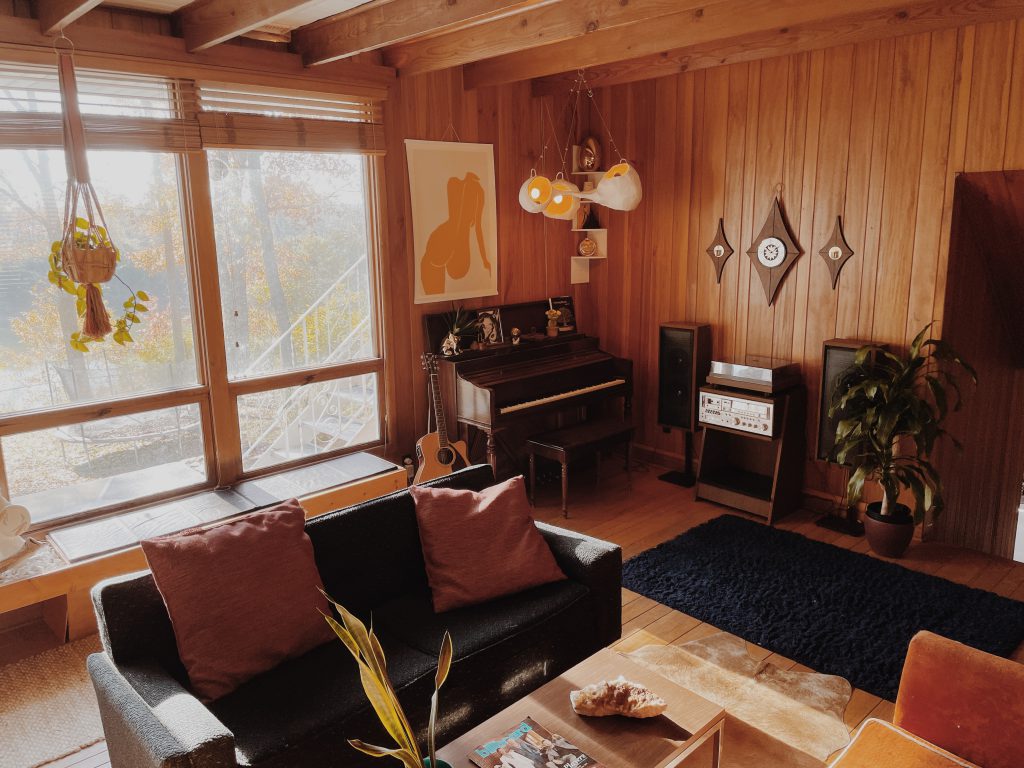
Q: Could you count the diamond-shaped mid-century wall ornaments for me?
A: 3